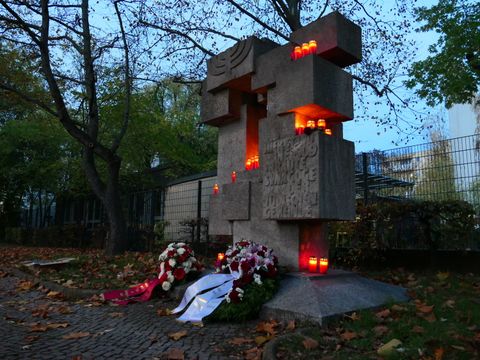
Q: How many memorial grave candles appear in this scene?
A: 15